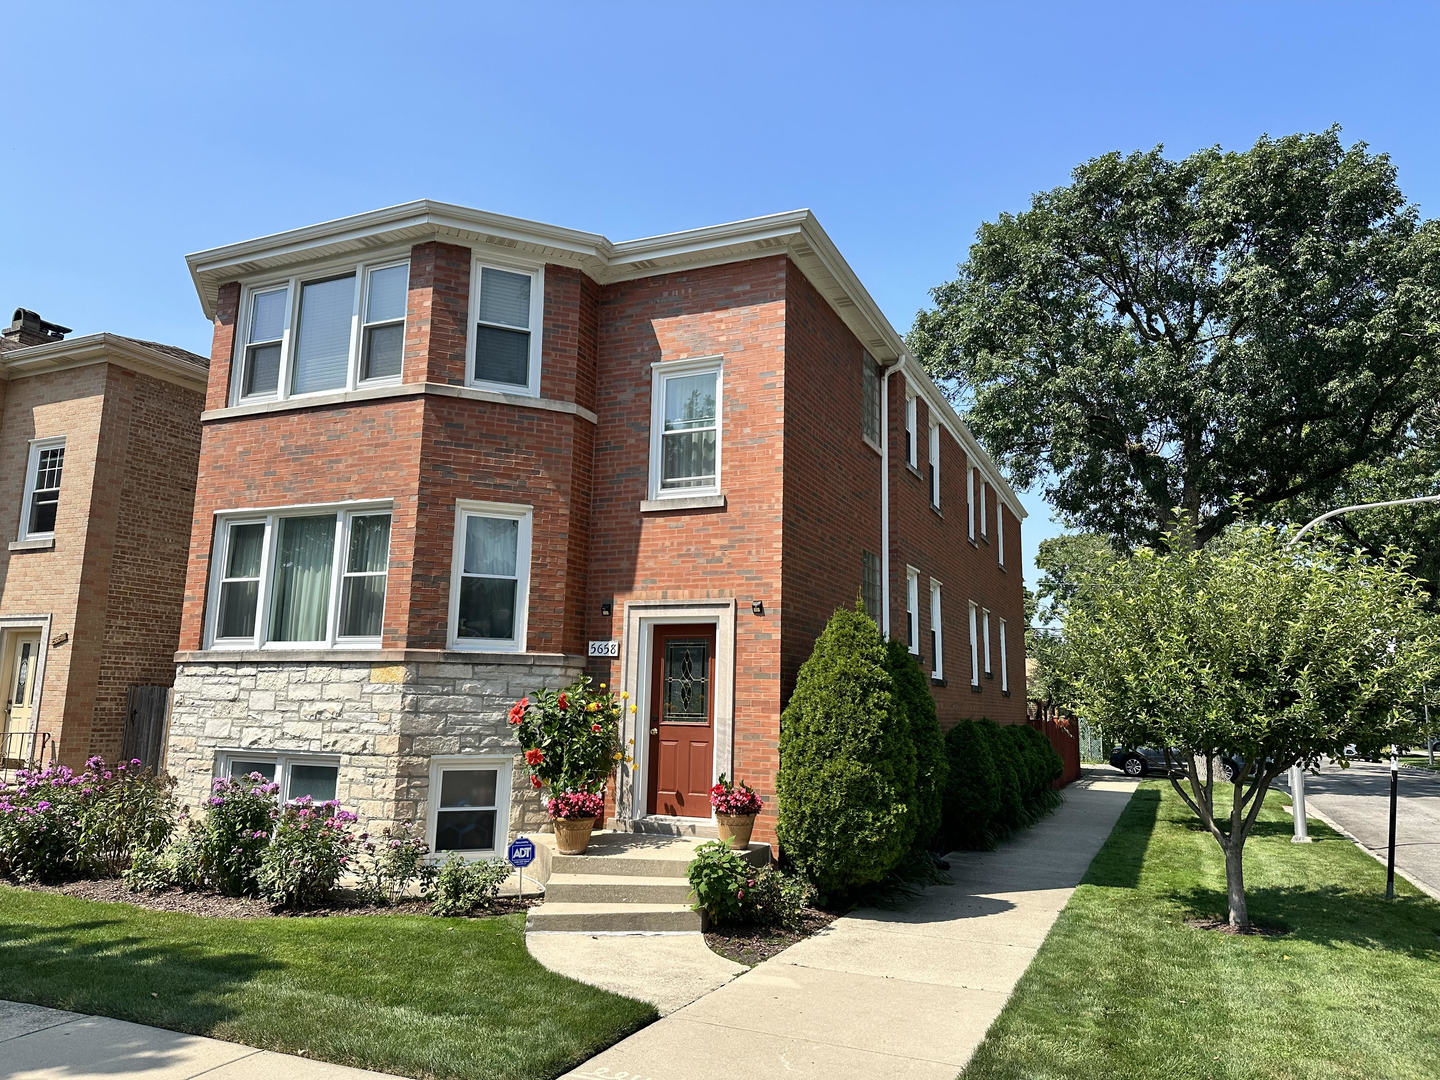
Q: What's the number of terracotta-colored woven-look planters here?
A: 2